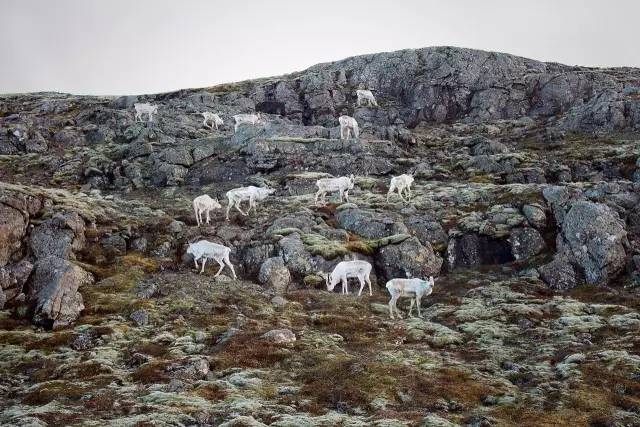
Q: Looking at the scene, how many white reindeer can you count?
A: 12